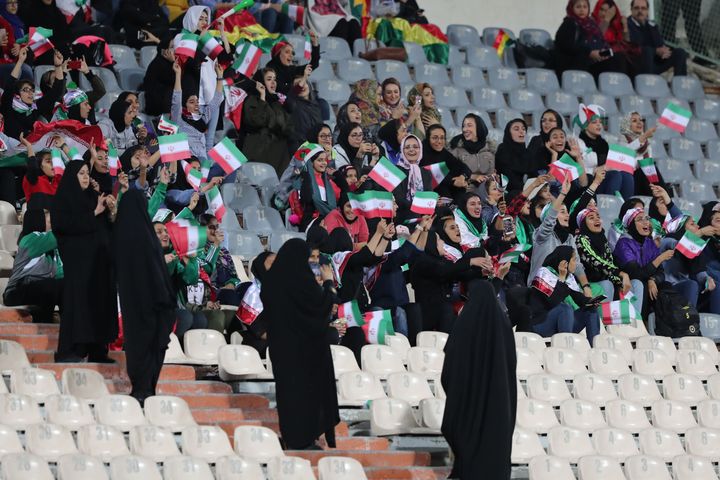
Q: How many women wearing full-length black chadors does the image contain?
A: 4